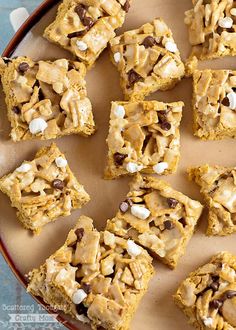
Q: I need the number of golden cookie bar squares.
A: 11